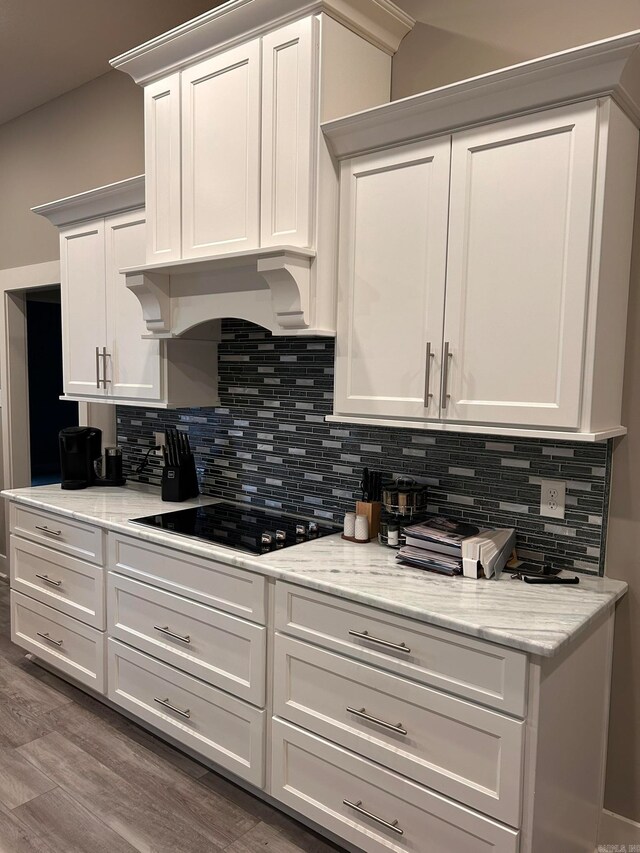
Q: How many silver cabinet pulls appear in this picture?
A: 12